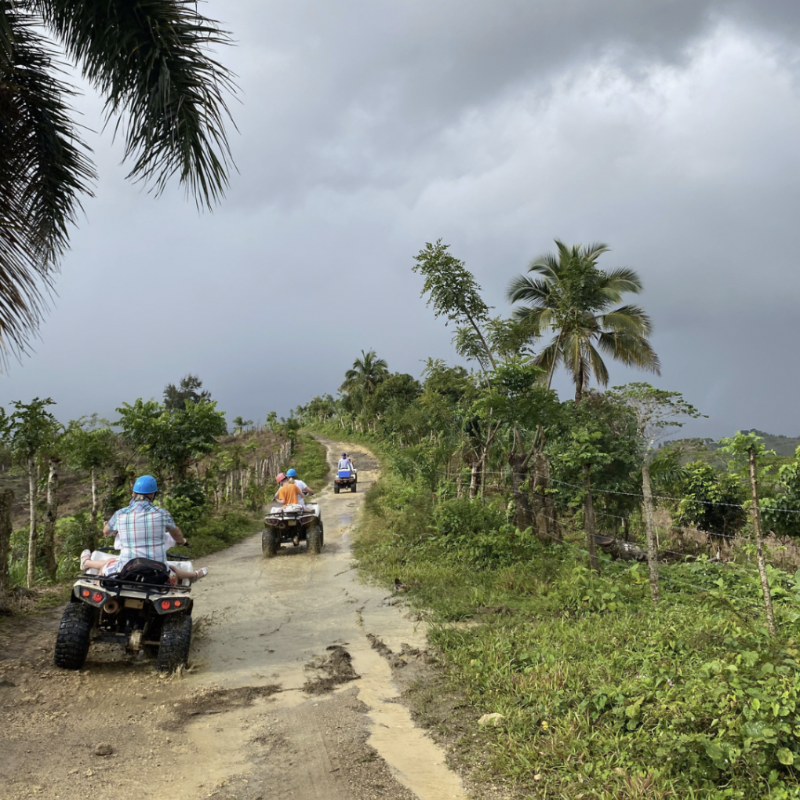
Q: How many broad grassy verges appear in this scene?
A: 1